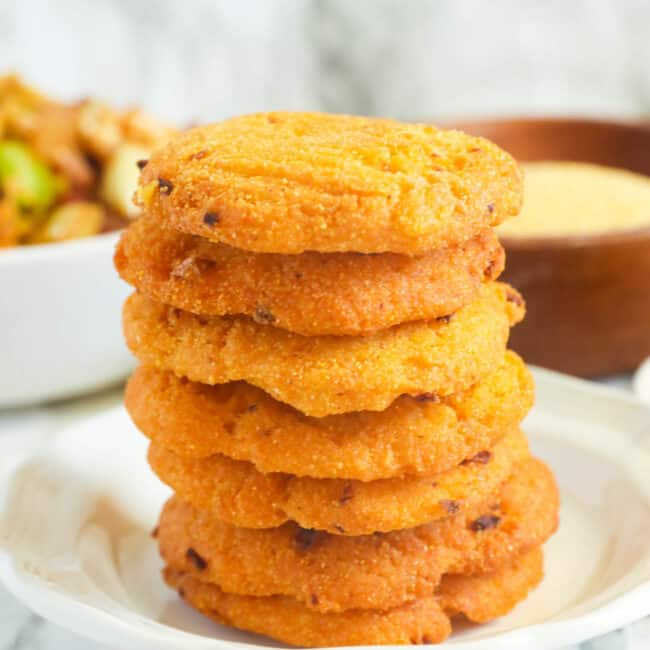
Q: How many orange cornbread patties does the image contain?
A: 7